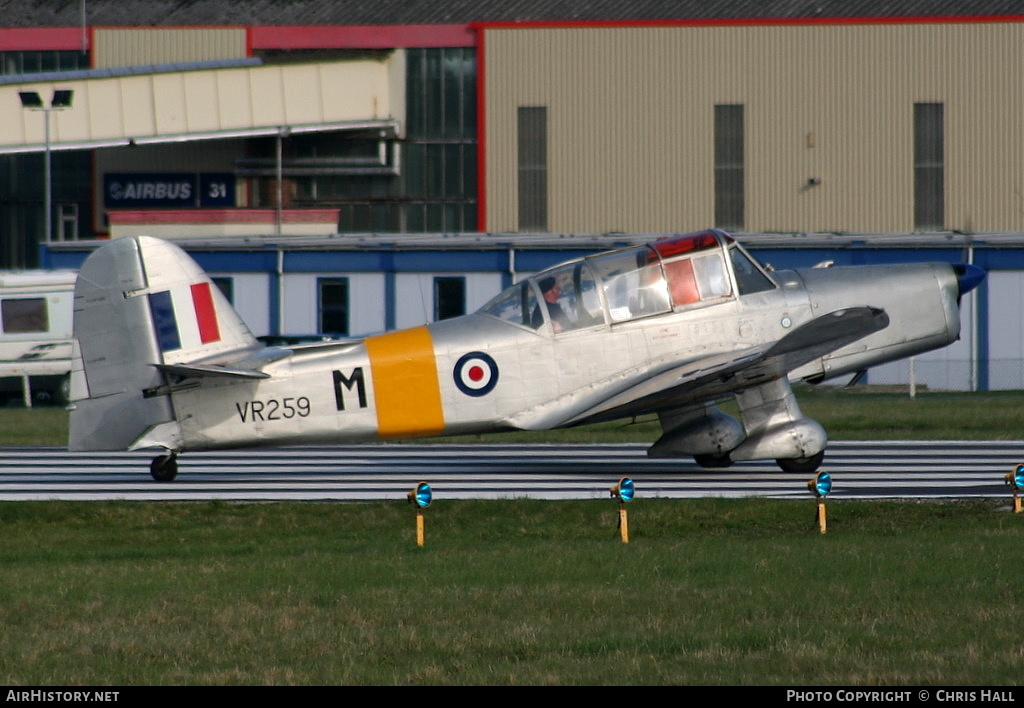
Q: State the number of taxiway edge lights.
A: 4